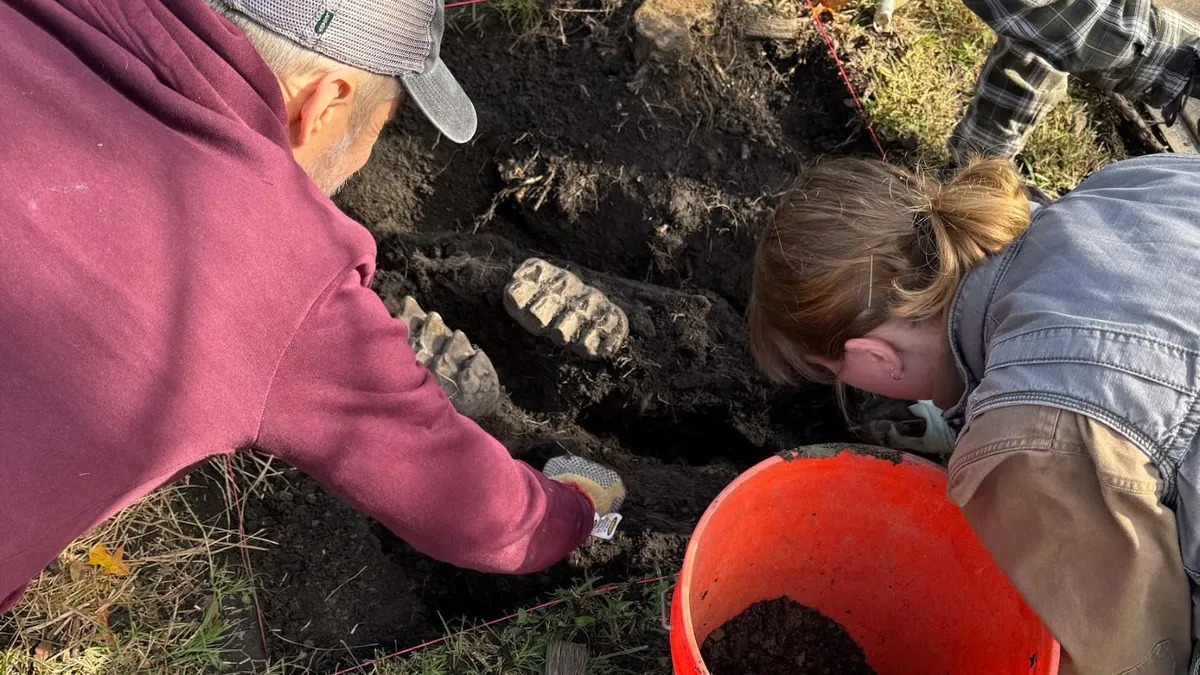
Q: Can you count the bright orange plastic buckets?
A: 1